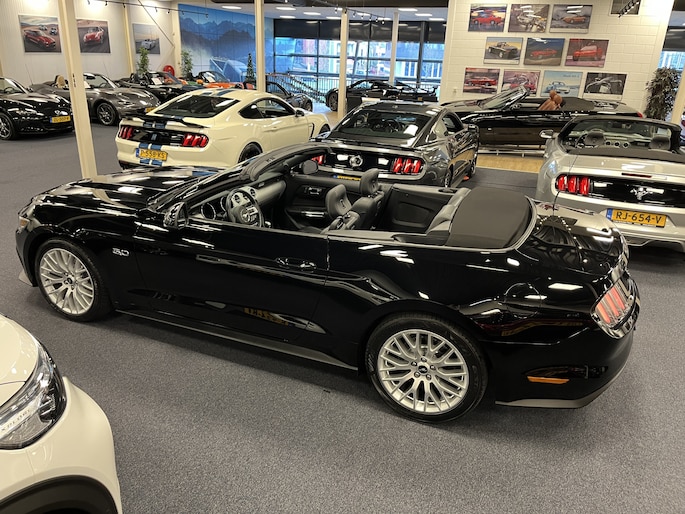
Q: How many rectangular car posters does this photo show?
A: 13